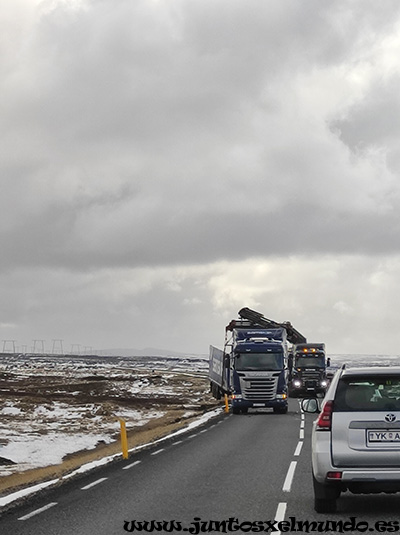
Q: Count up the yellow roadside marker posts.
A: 2